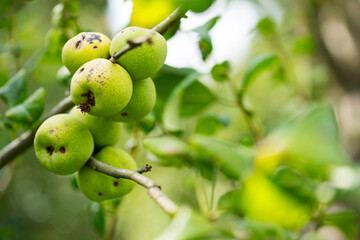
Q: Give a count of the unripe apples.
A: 7